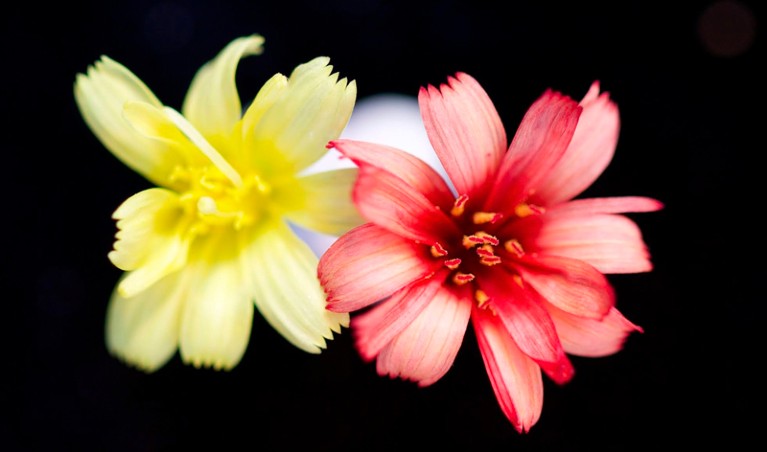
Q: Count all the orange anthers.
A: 12